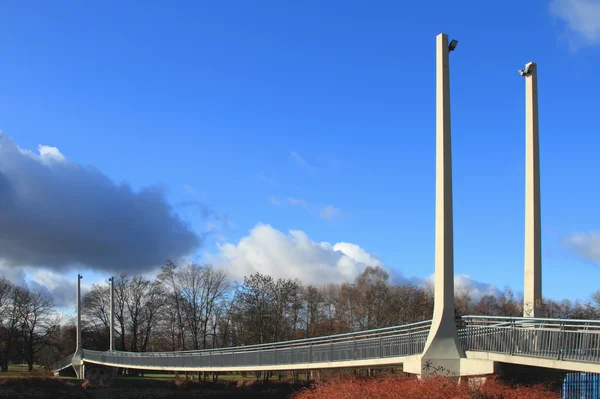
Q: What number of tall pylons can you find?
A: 4